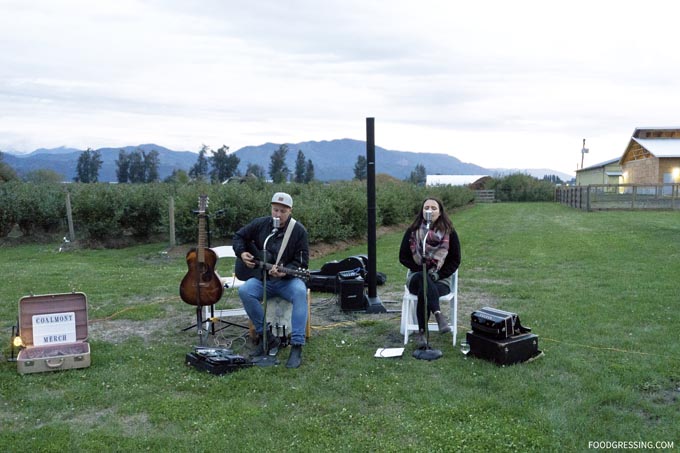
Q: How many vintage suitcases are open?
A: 1